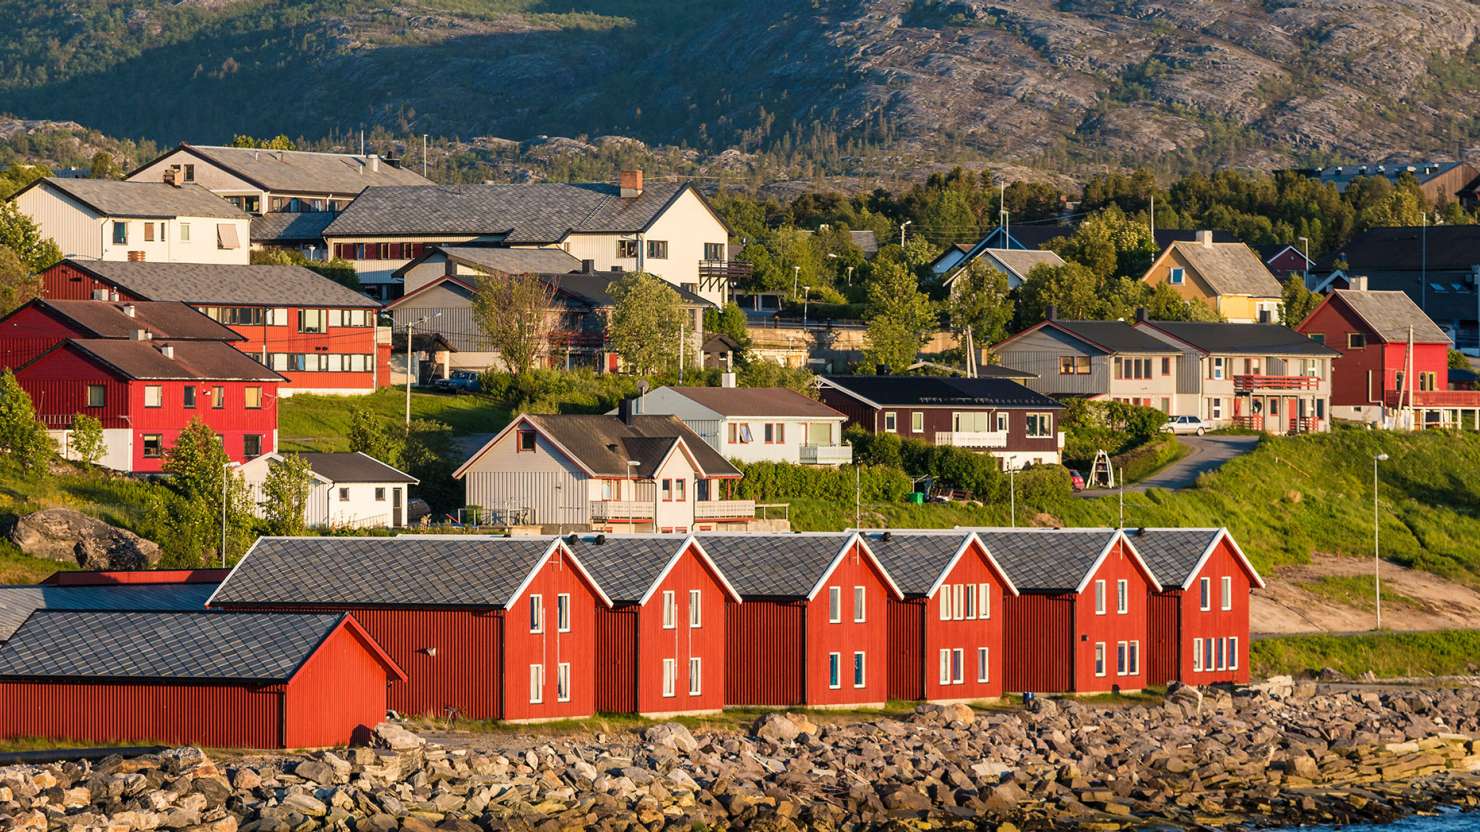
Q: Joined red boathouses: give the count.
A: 6